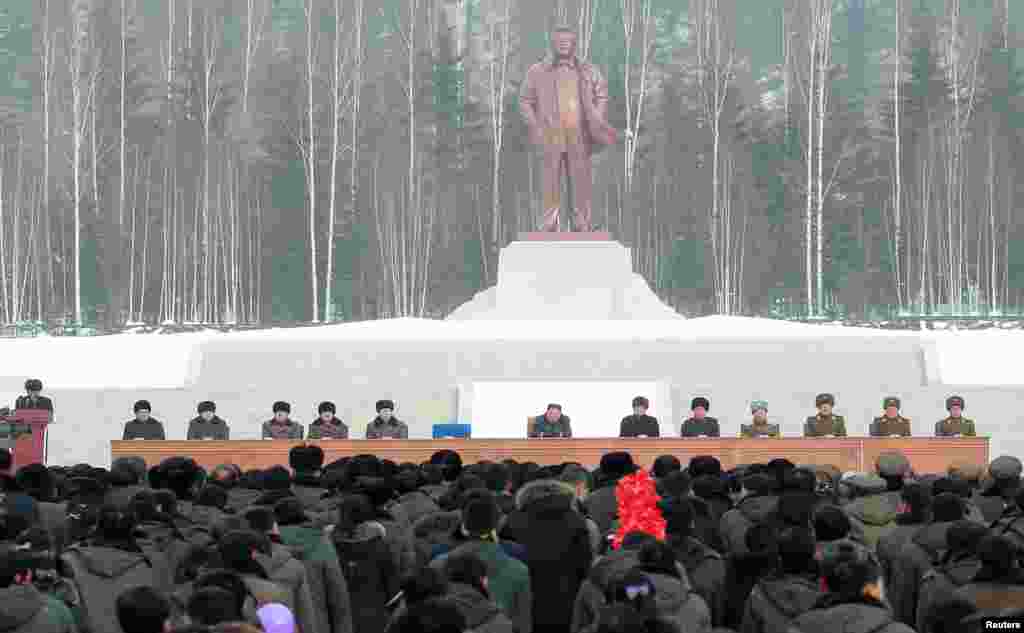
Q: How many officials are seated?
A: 12